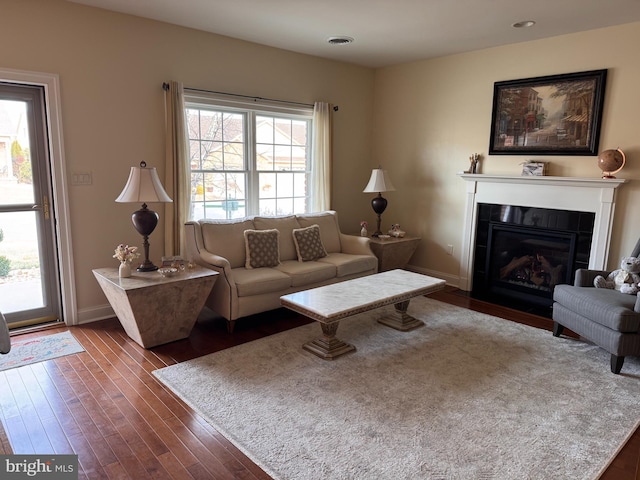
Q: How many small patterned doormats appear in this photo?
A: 1